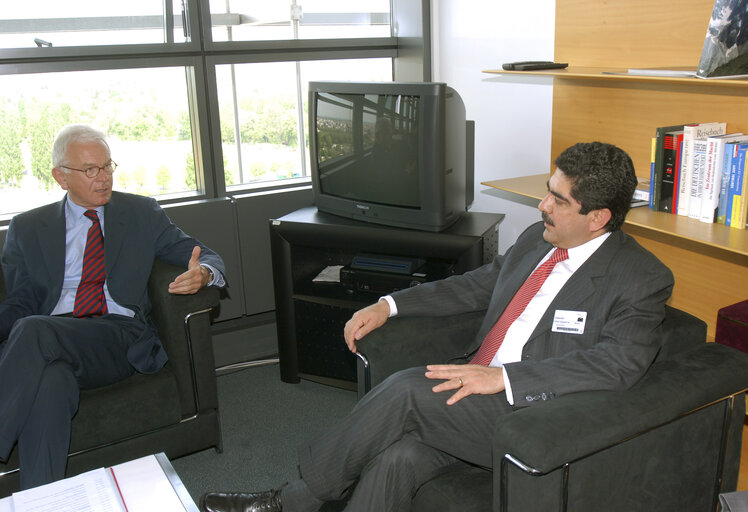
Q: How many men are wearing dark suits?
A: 2